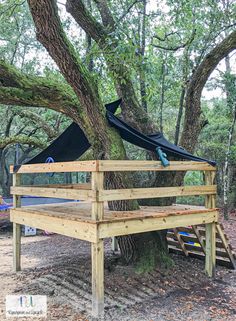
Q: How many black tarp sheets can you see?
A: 2